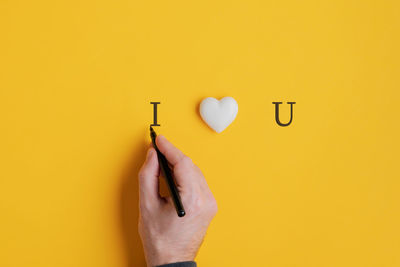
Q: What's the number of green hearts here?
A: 0